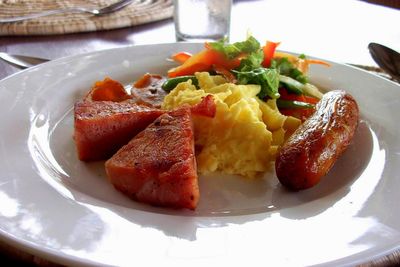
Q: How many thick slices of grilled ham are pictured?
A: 2